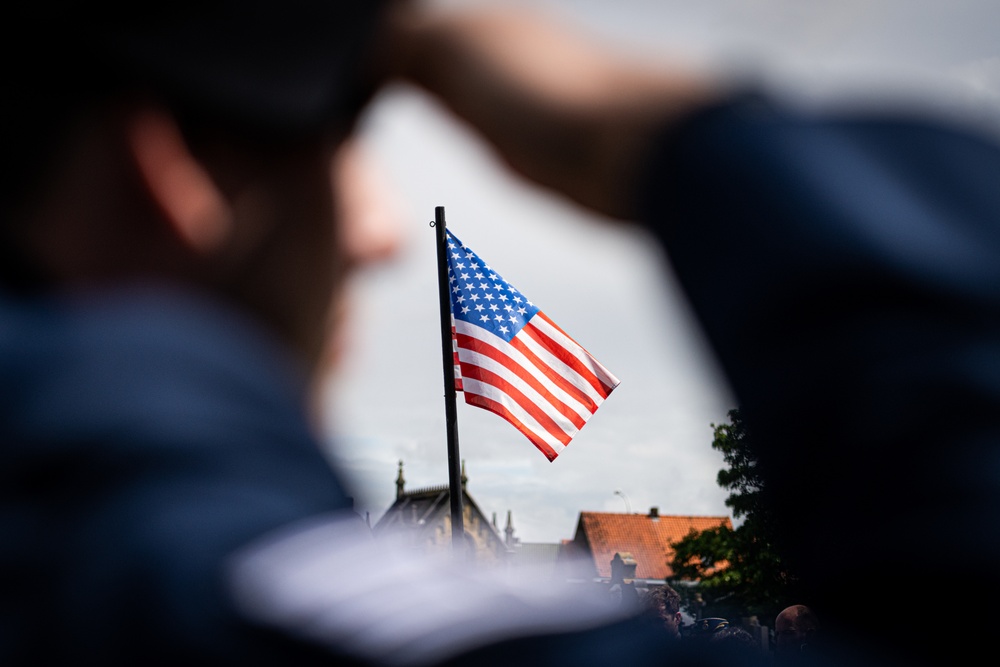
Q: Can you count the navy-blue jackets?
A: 1